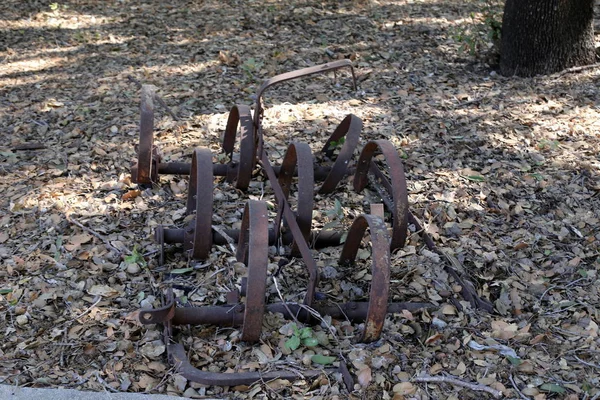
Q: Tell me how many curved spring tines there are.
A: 8